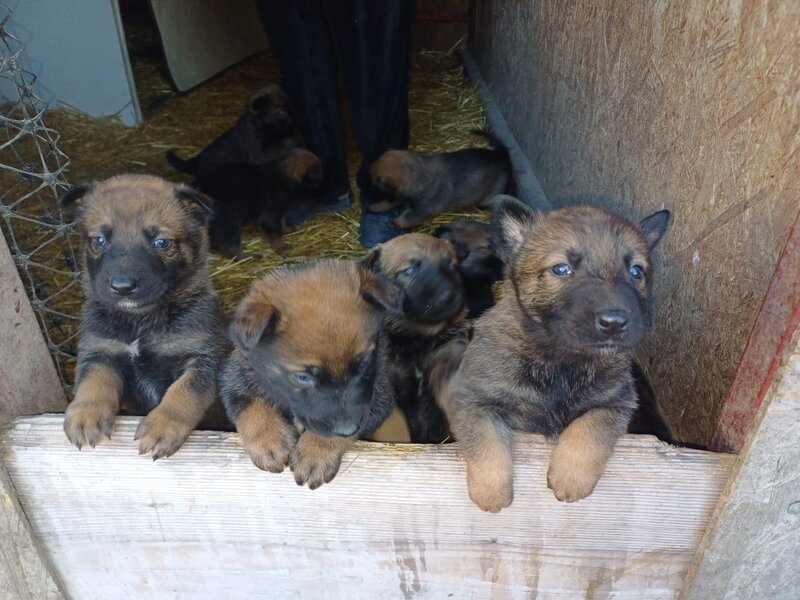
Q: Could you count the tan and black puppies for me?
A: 8